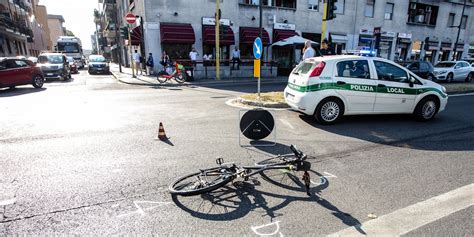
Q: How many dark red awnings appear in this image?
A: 5